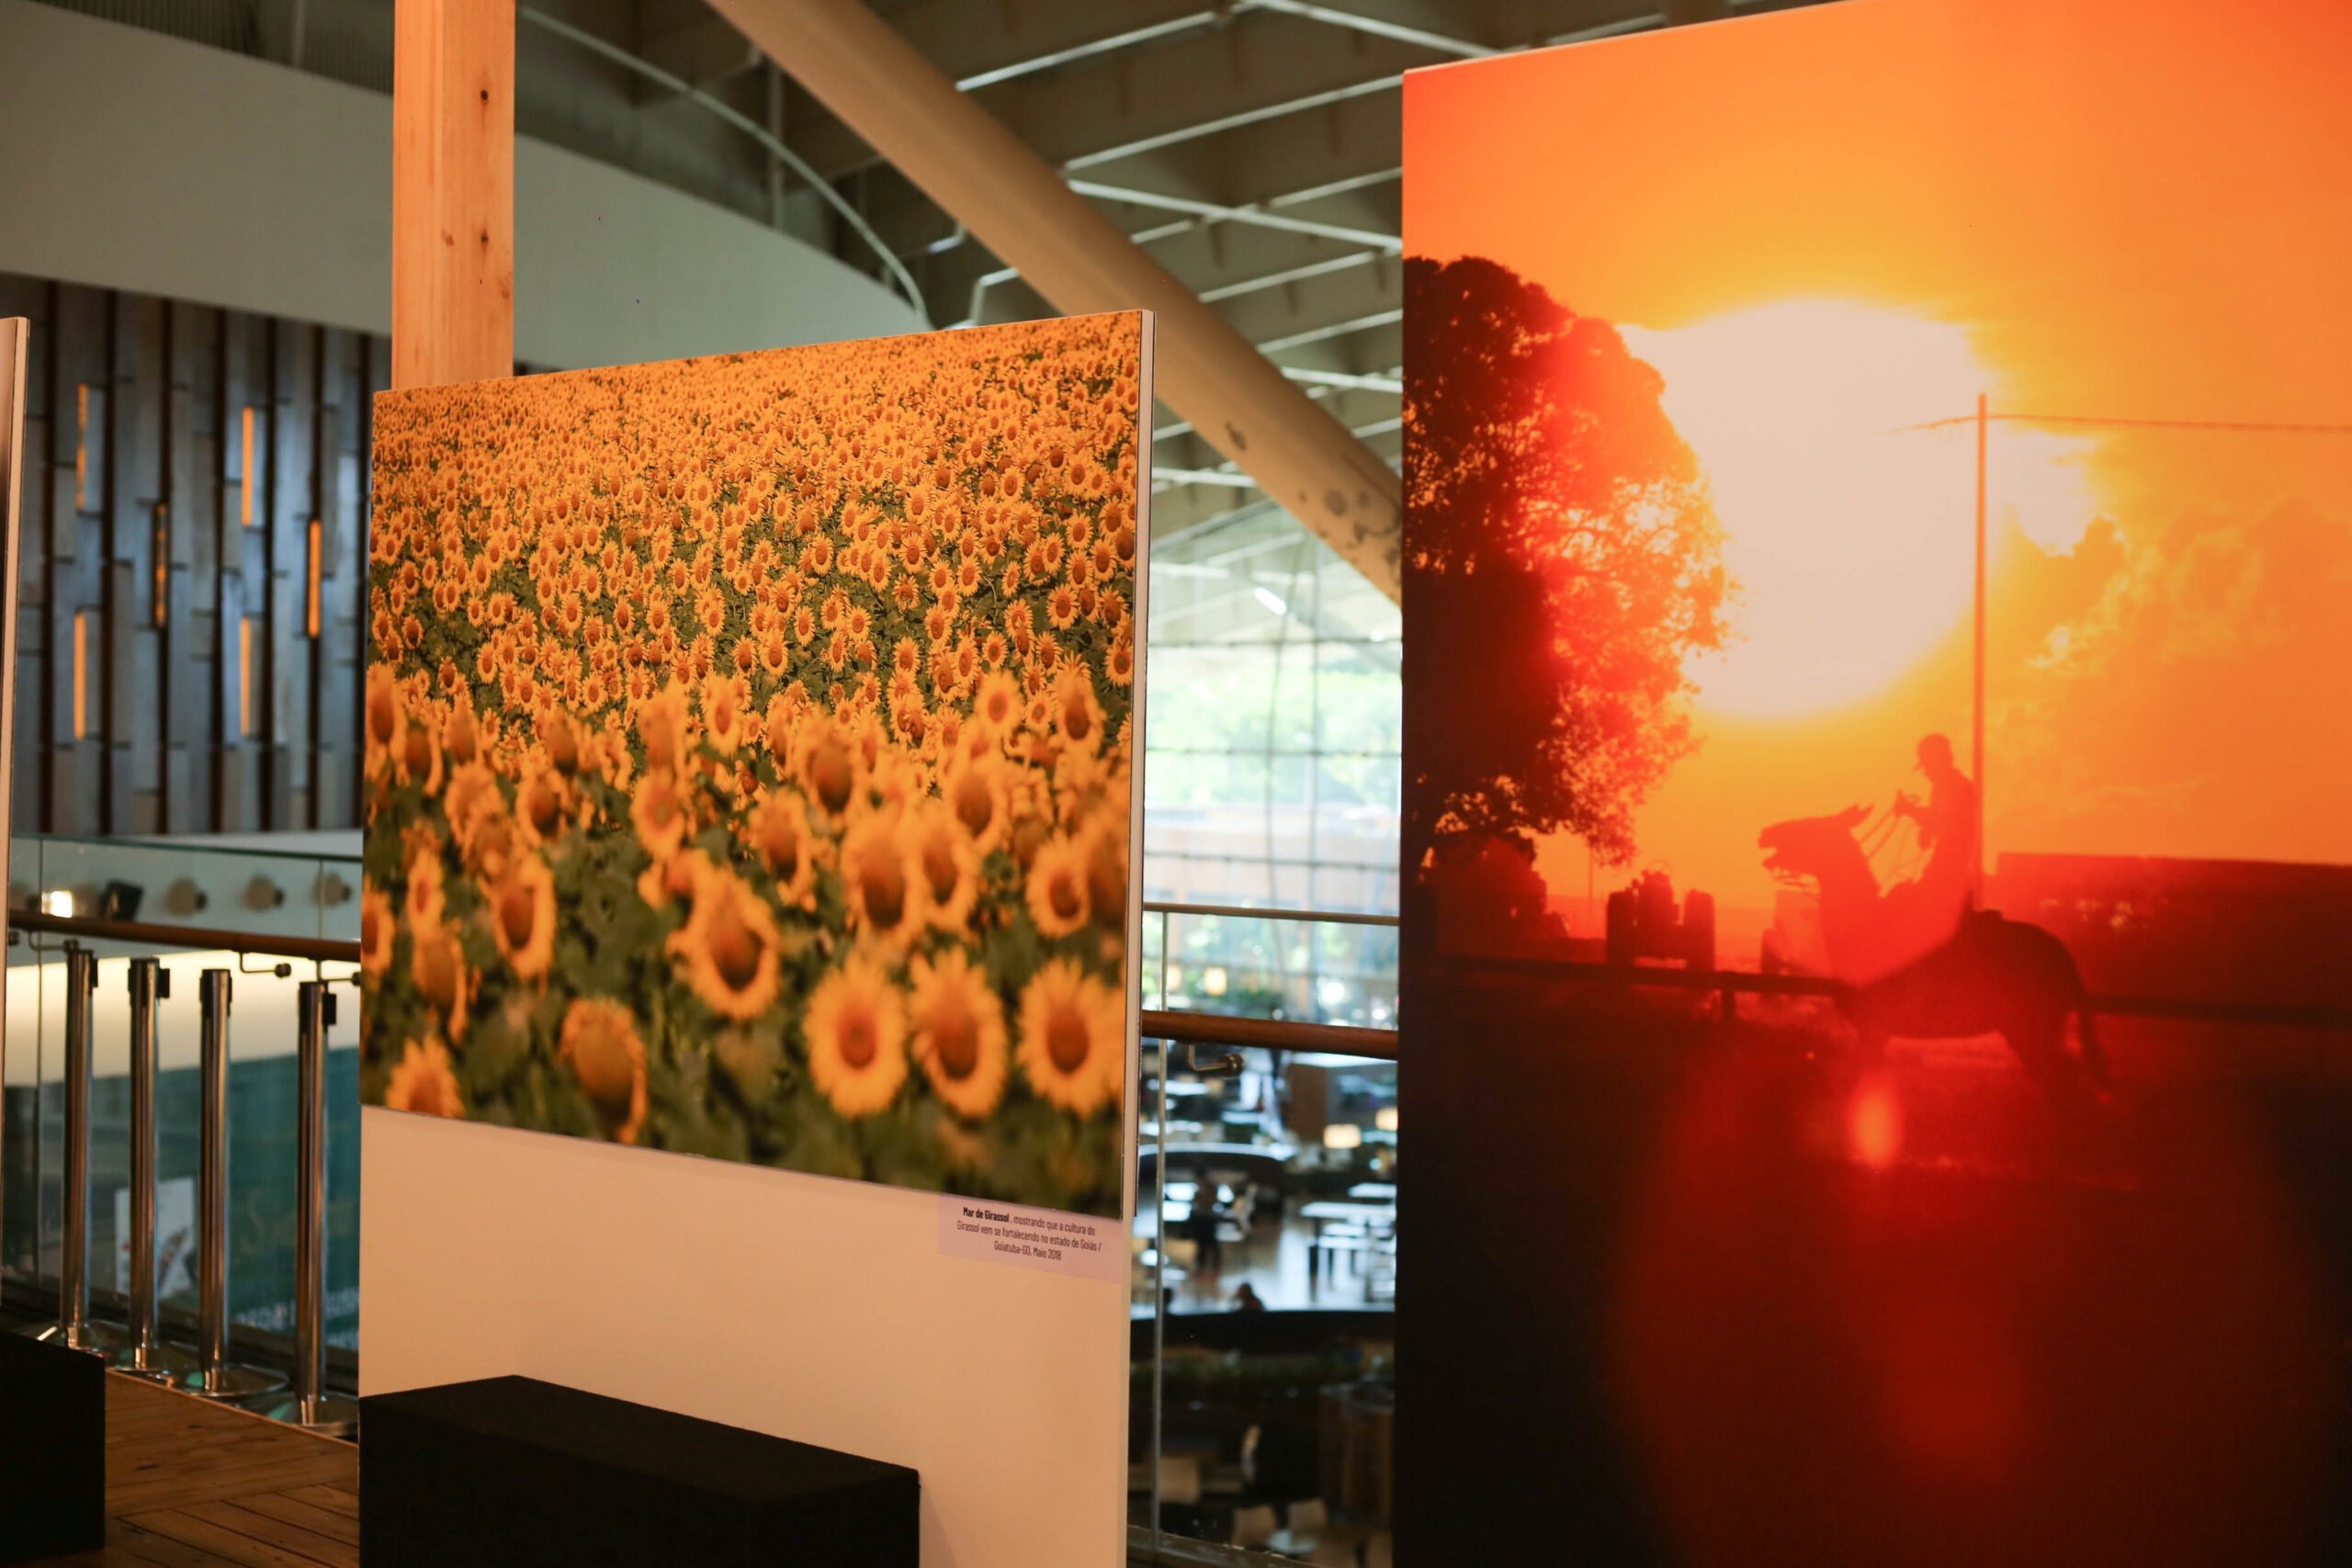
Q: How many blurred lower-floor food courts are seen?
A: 1